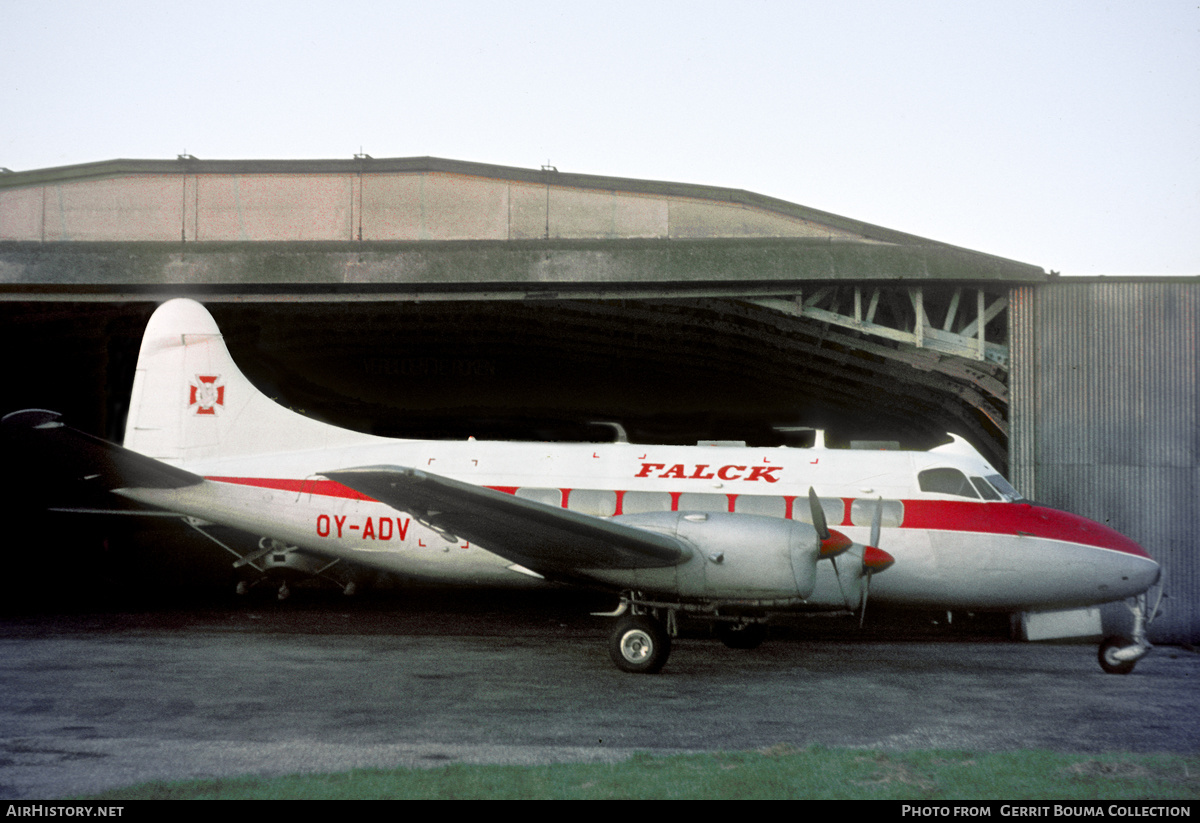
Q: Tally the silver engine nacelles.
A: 2